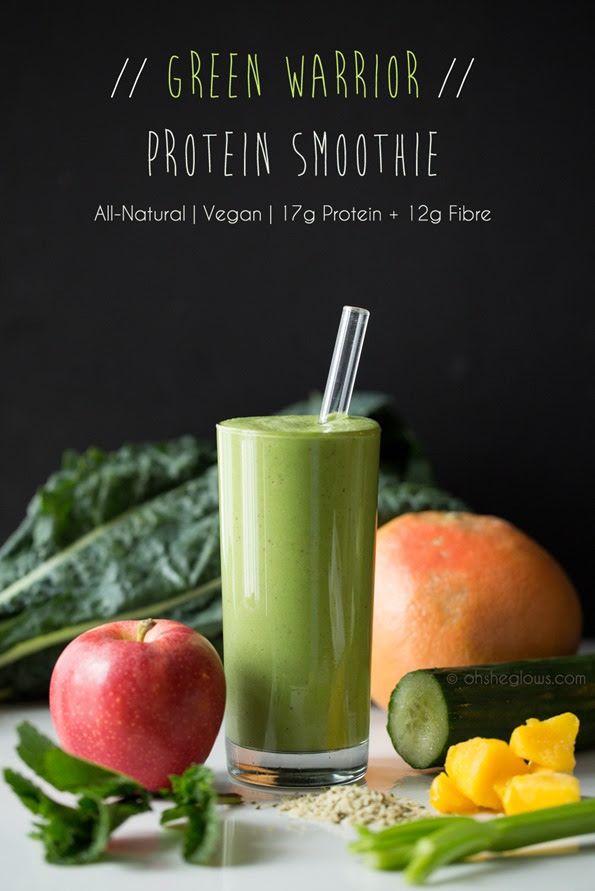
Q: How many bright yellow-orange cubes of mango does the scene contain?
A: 4